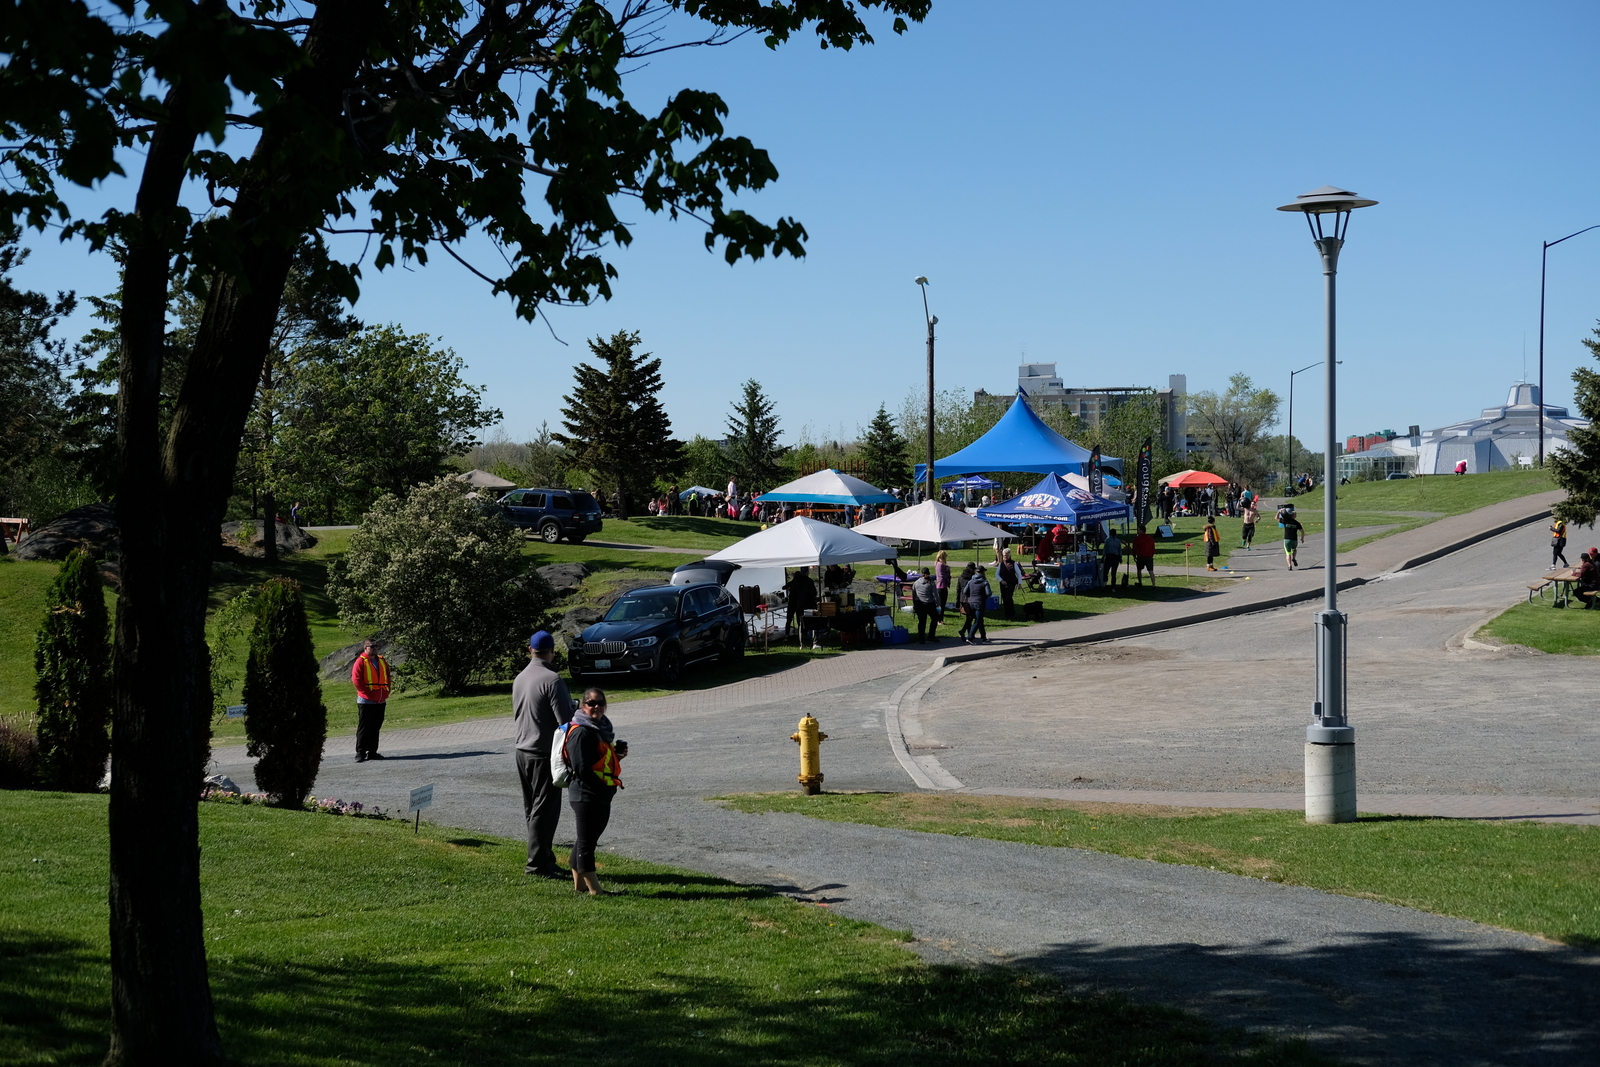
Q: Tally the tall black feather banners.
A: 2